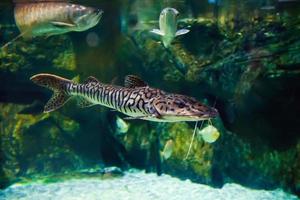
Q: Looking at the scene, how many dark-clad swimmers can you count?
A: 0